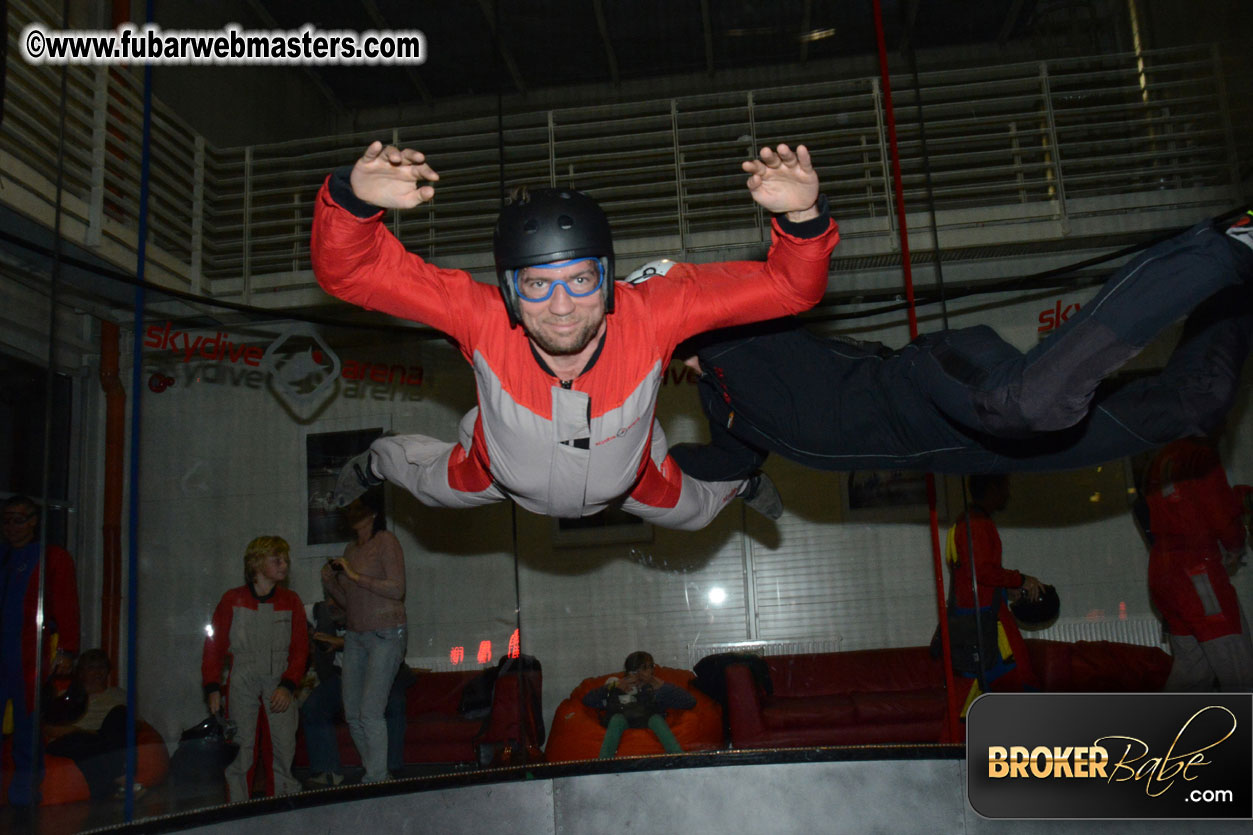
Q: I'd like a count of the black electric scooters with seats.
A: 0